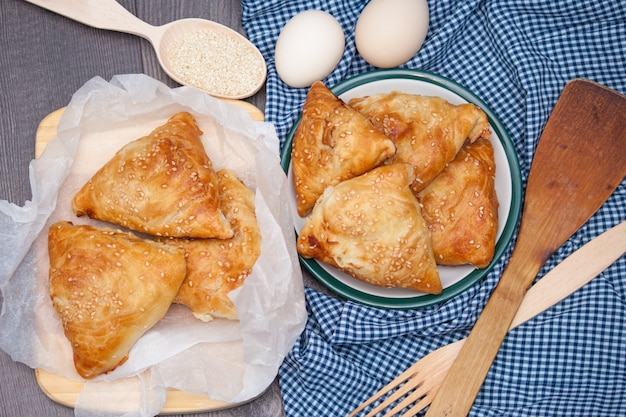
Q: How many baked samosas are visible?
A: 7